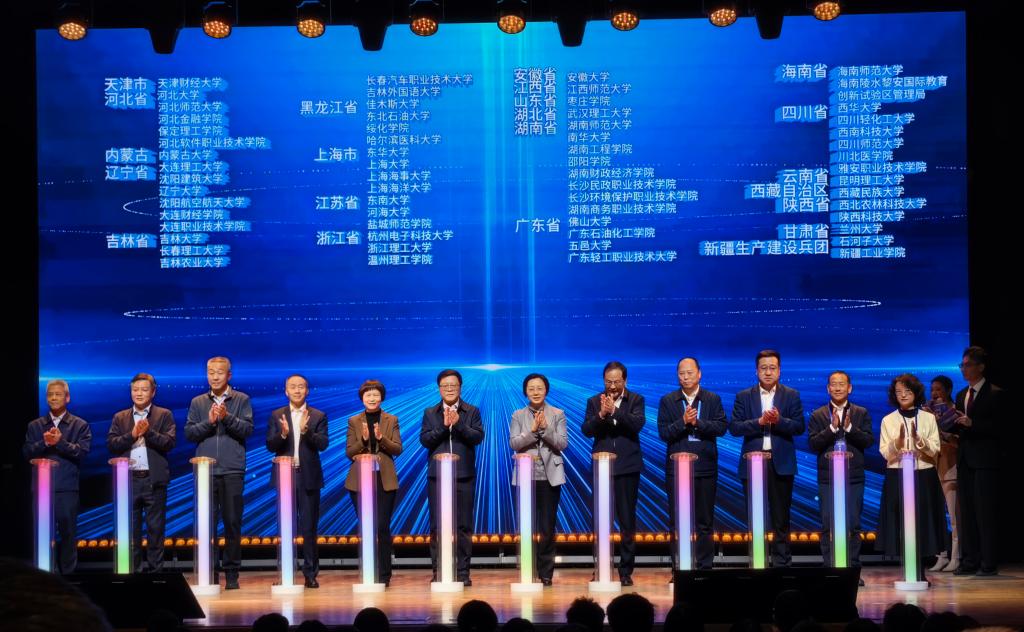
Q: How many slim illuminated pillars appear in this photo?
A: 12